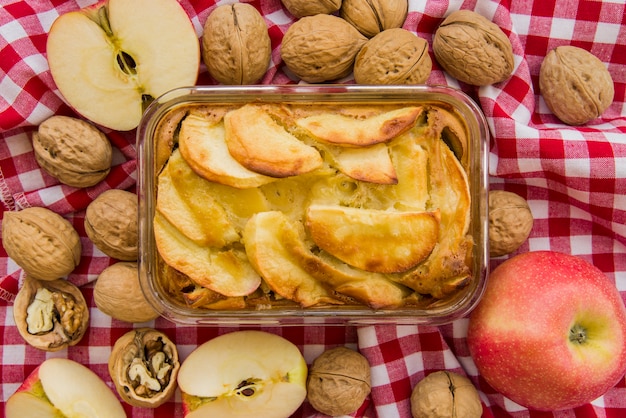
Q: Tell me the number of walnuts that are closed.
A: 14